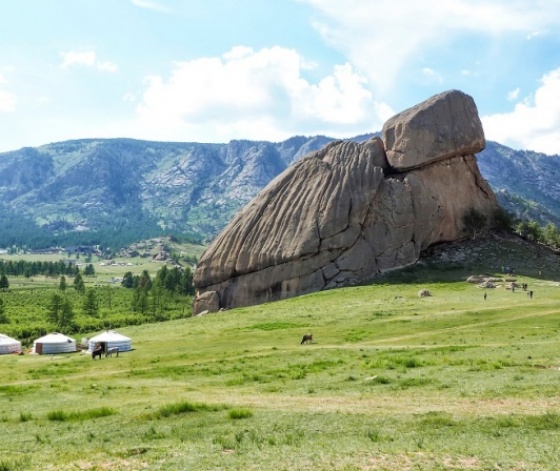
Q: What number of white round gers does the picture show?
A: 3